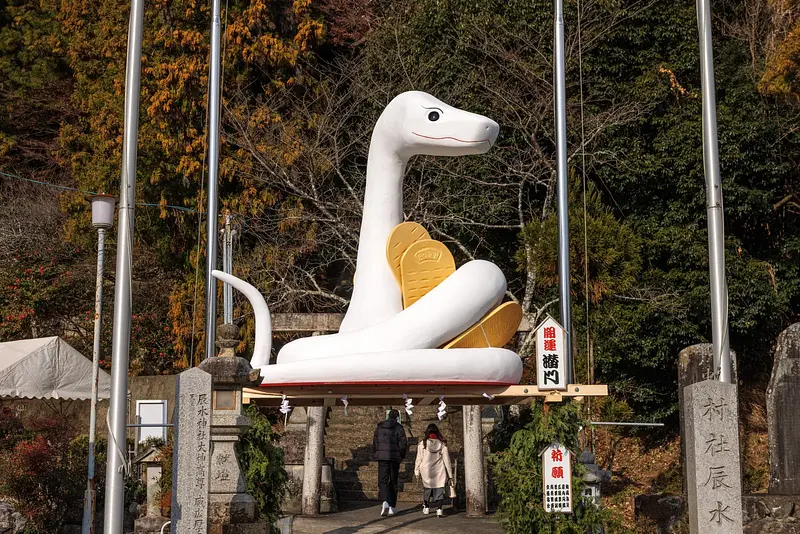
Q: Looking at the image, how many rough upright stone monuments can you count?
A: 2